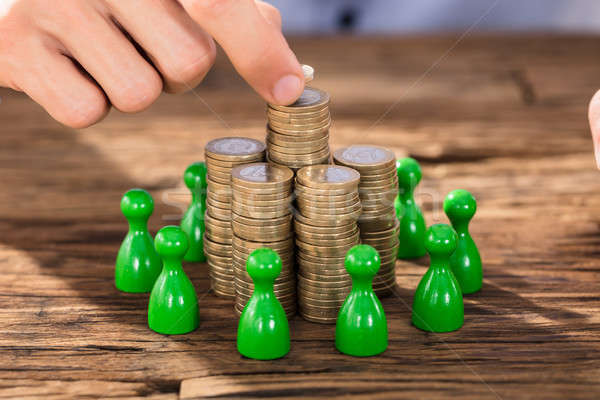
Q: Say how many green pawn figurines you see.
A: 8